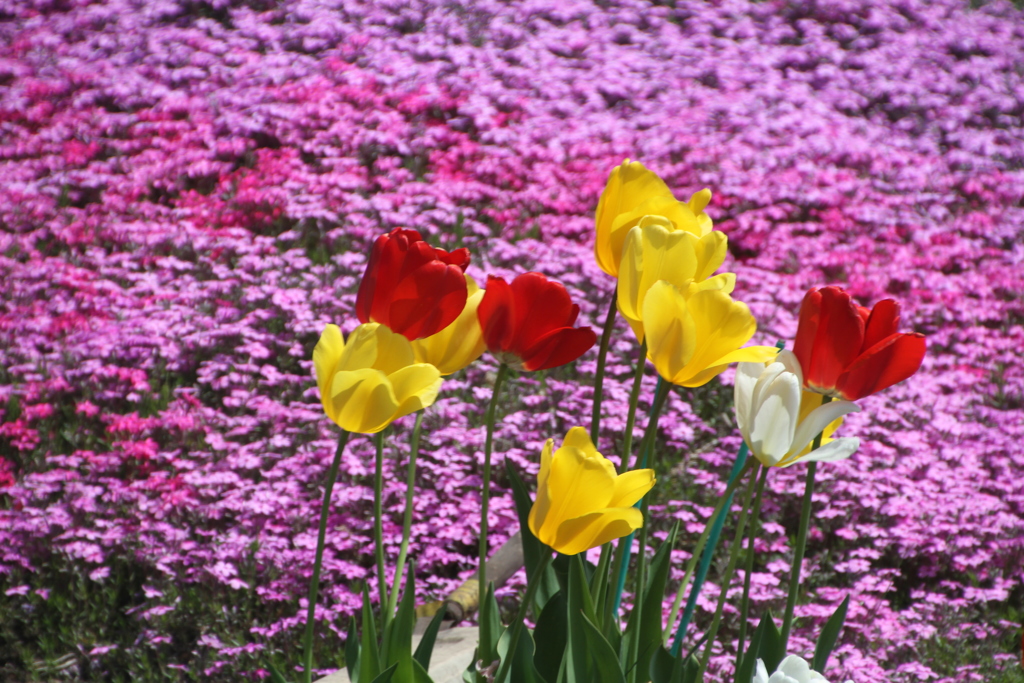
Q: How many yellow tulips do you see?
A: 7